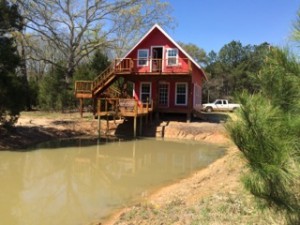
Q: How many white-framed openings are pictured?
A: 6